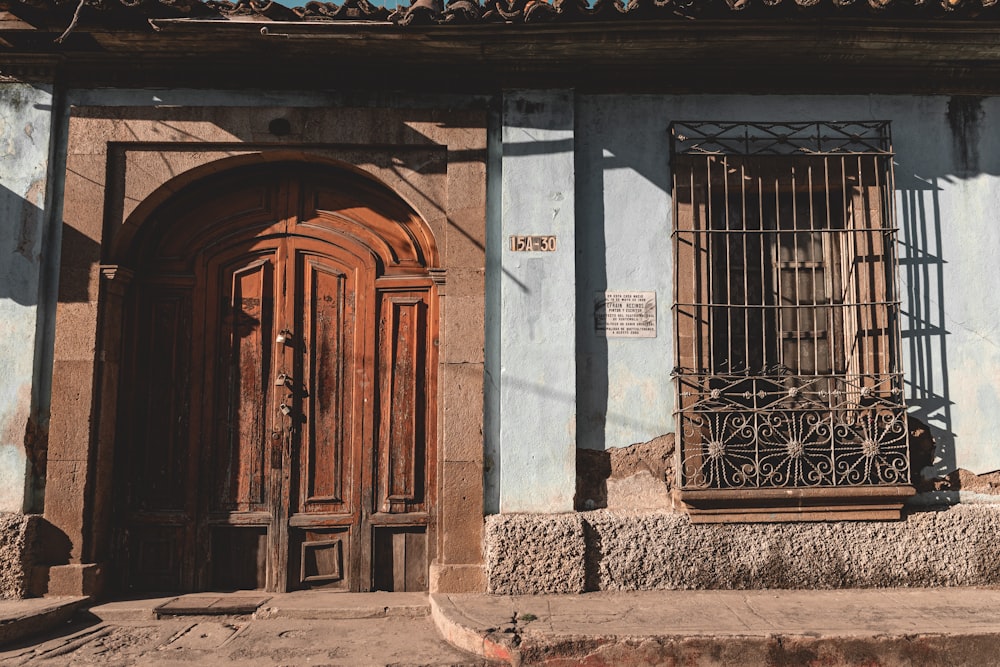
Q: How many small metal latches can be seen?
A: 3